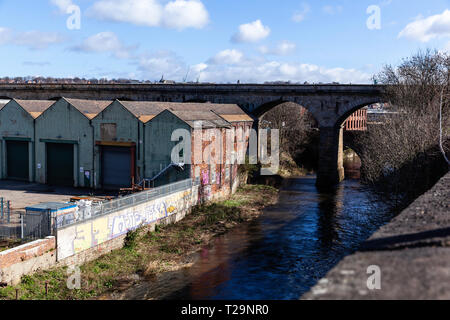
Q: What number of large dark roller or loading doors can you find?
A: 3